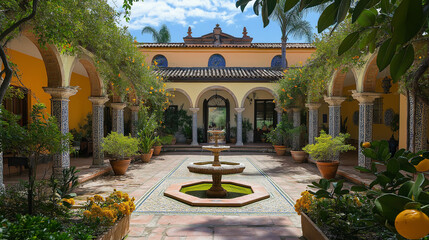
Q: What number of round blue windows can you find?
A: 3